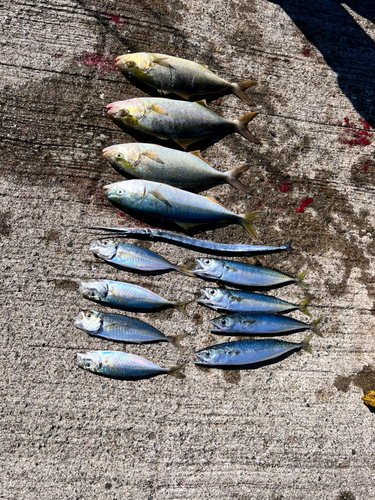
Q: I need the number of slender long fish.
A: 1